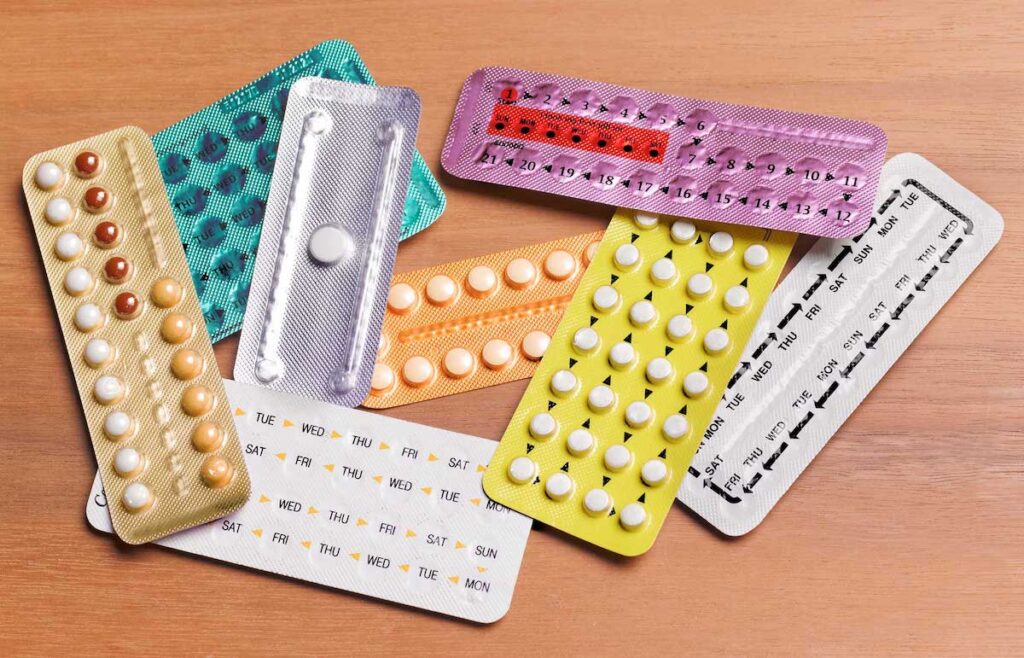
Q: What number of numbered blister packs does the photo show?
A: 1